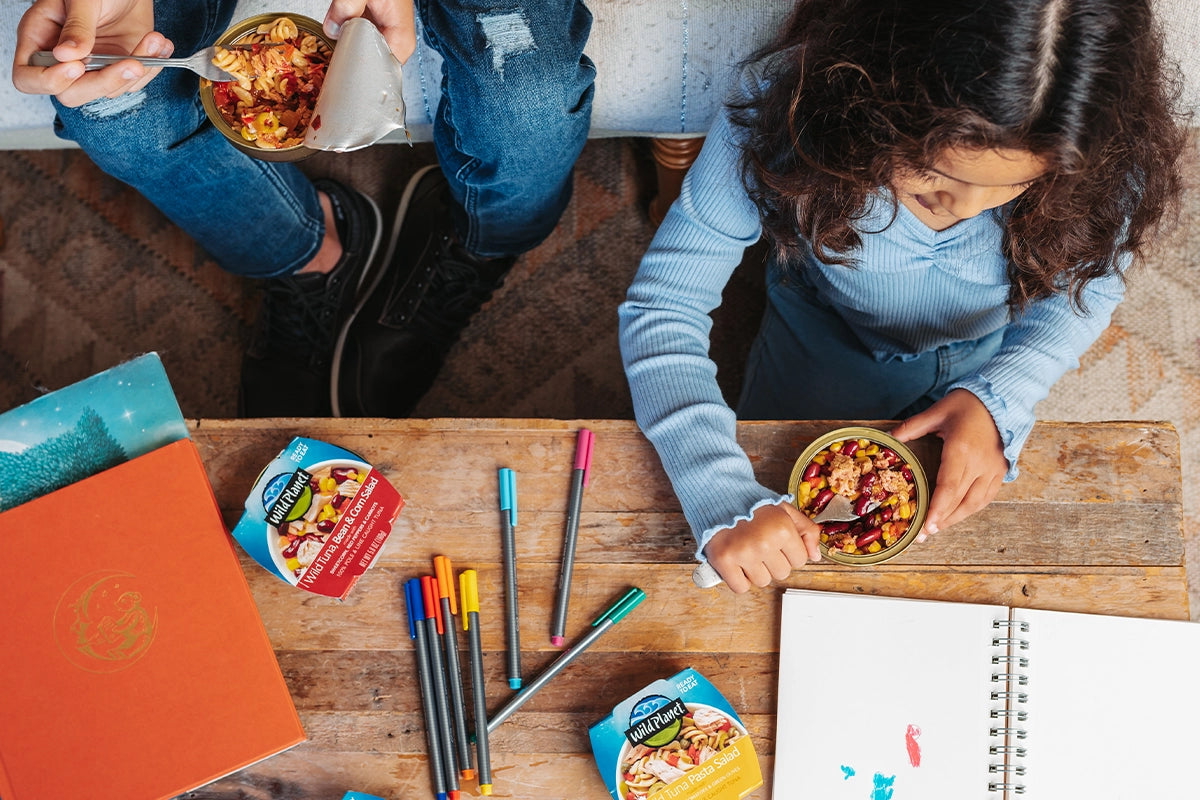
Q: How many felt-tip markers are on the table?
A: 7